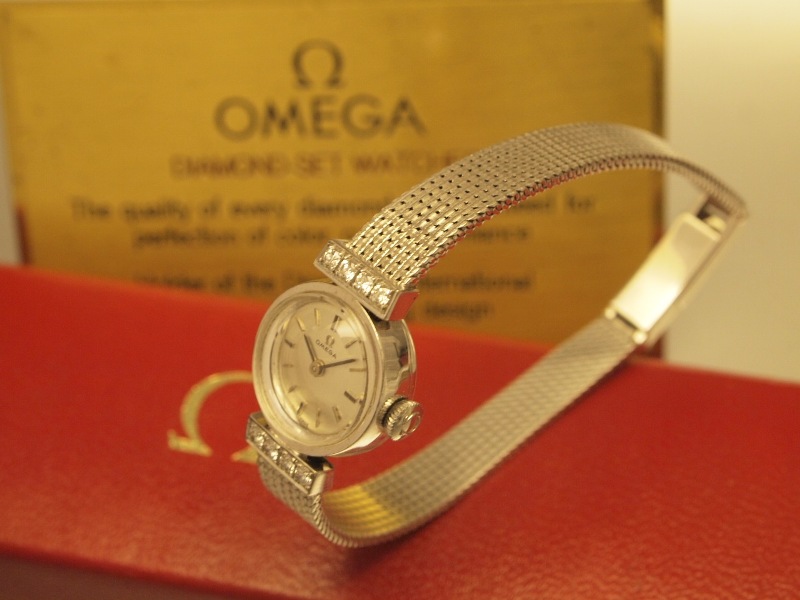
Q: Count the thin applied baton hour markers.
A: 12